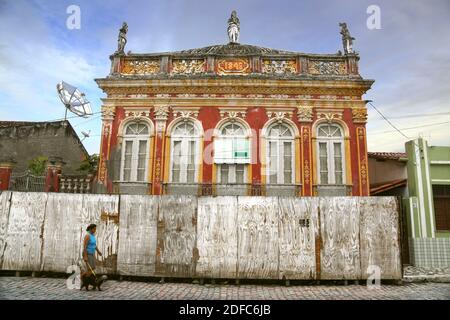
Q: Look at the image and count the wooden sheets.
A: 11